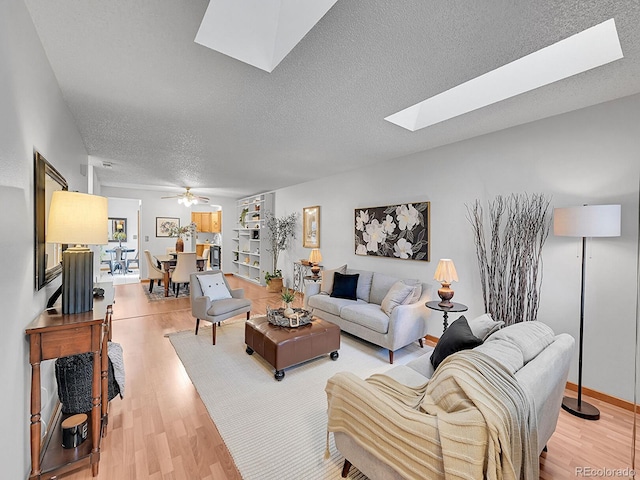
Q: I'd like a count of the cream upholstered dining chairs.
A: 4